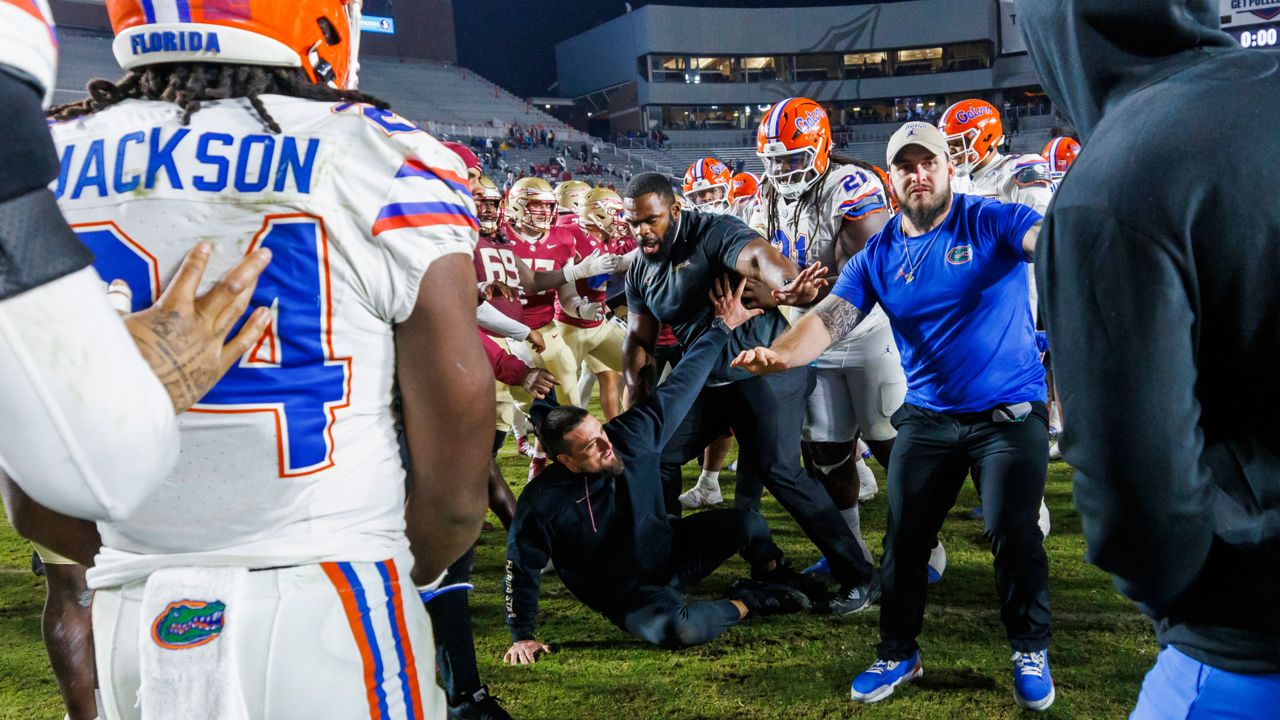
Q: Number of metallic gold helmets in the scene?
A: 4